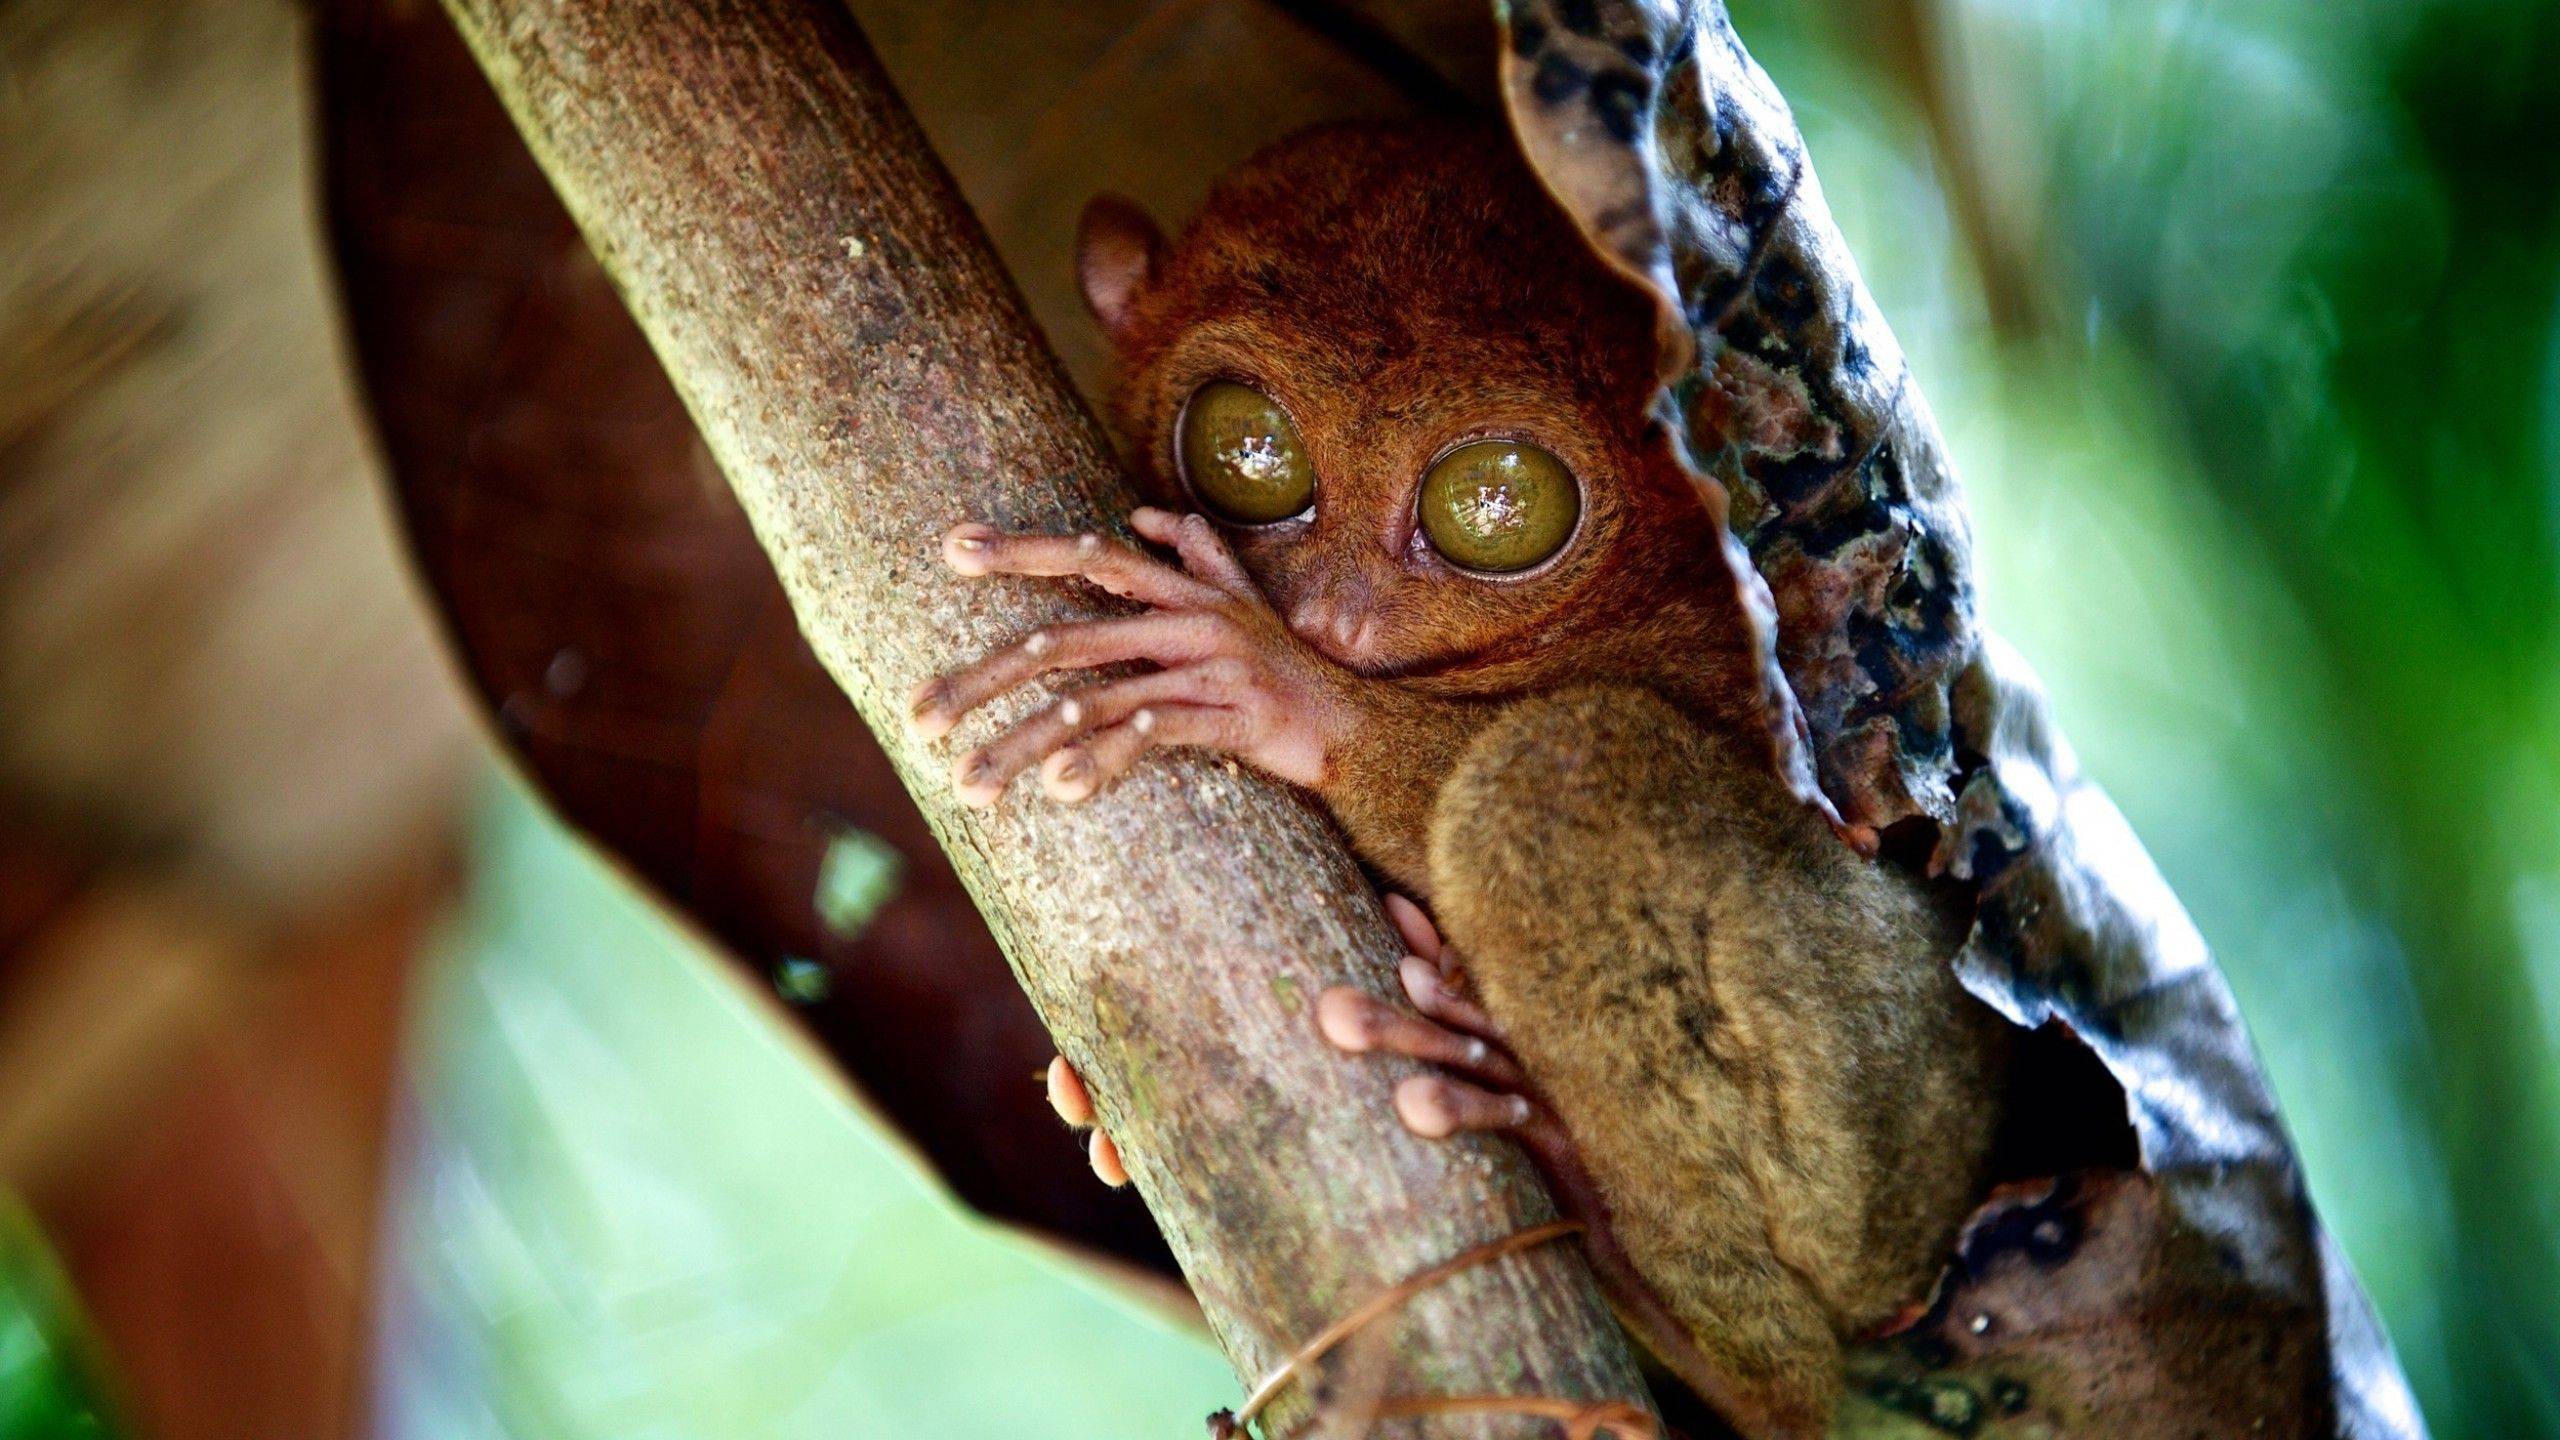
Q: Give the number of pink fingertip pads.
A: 11